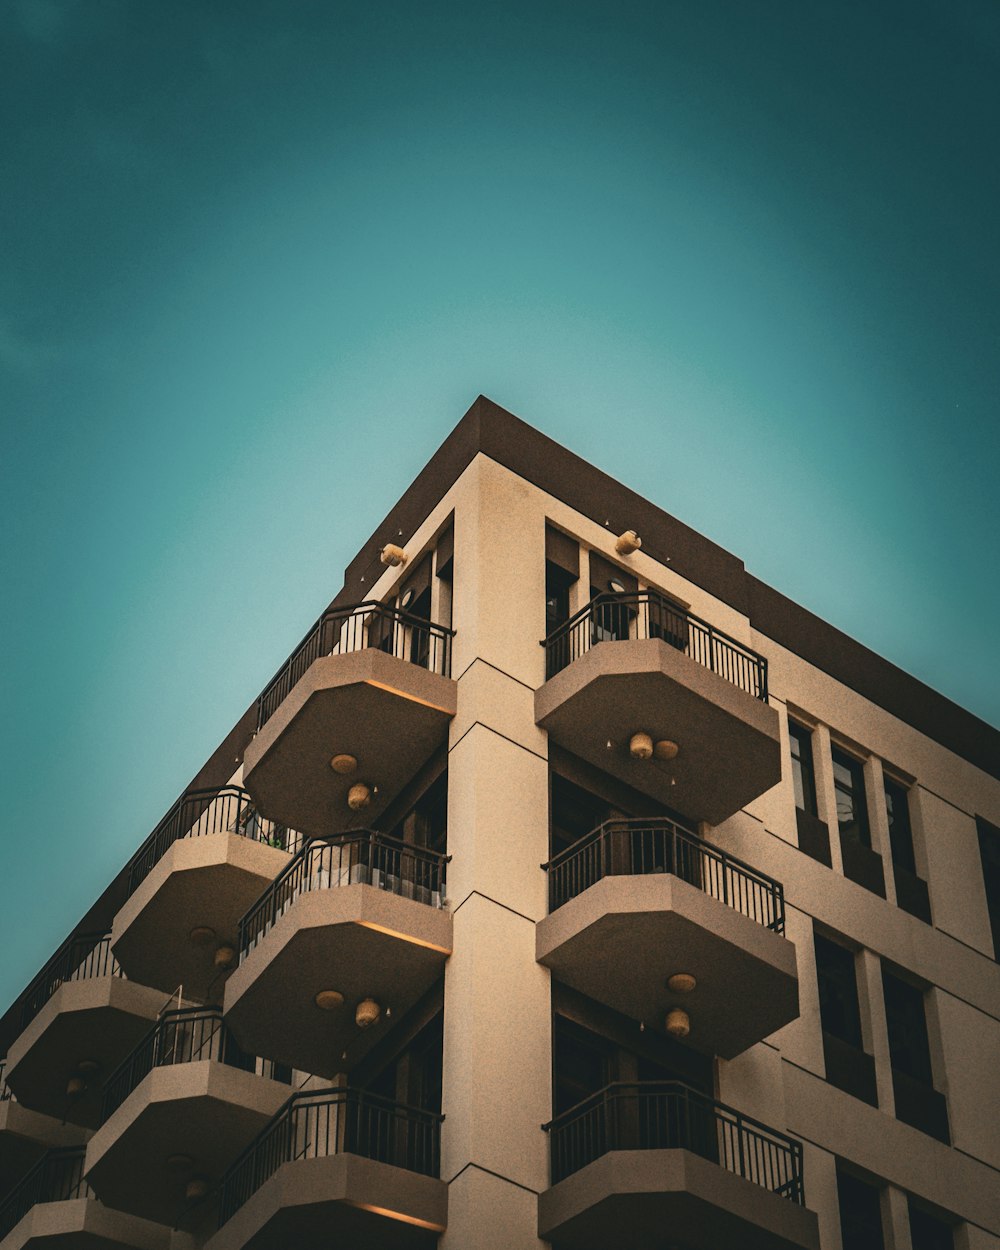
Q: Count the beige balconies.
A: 11